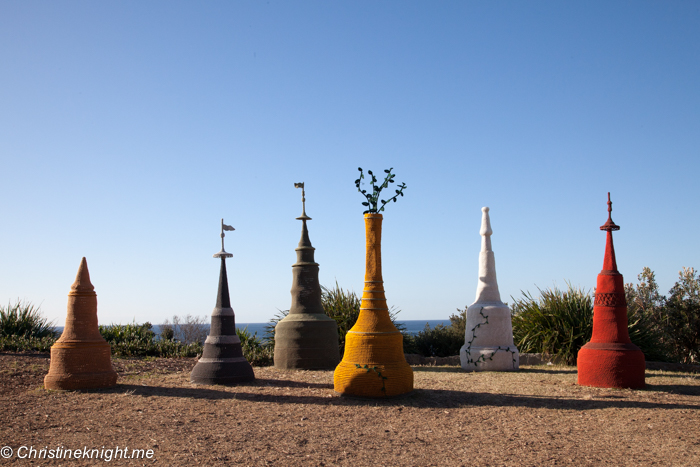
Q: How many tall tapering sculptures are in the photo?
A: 6